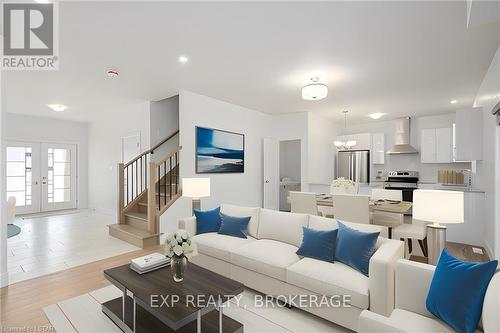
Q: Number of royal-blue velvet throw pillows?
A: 5